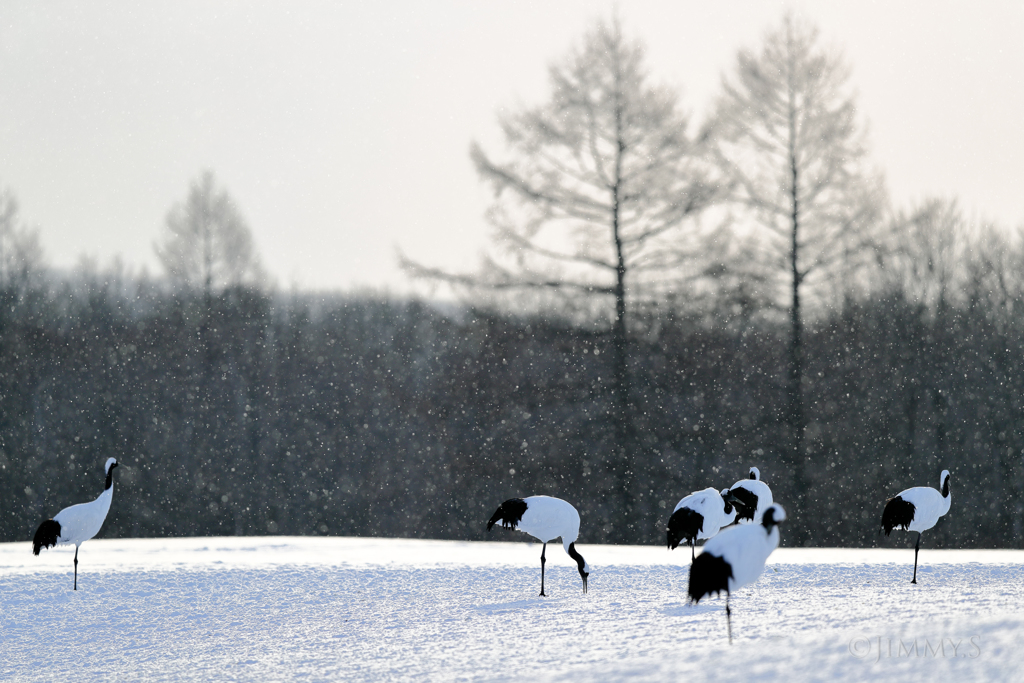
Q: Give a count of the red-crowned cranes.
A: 6